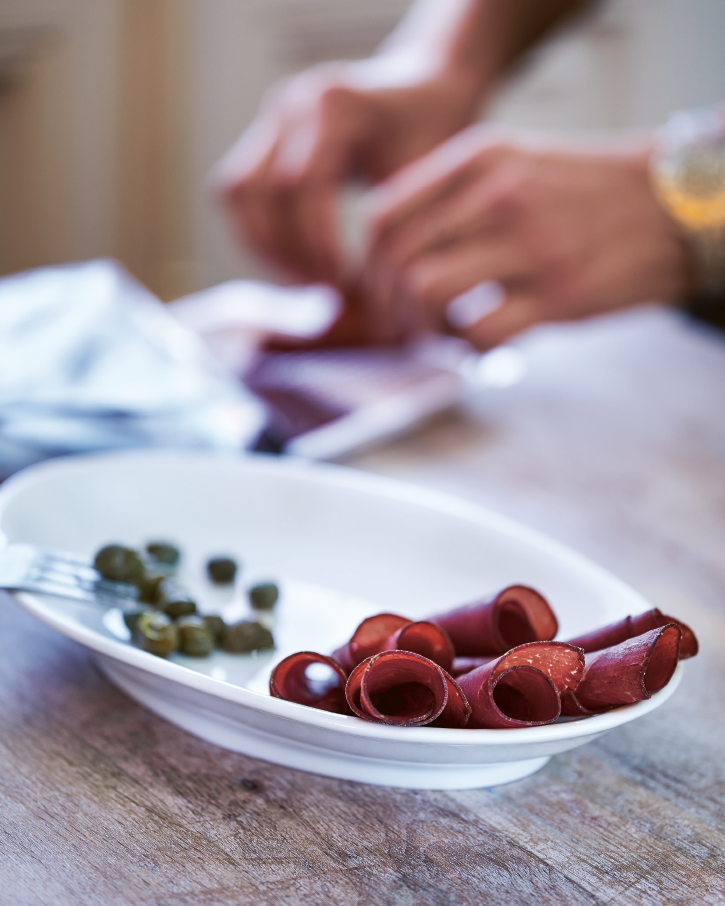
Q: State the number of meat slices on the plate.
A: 8